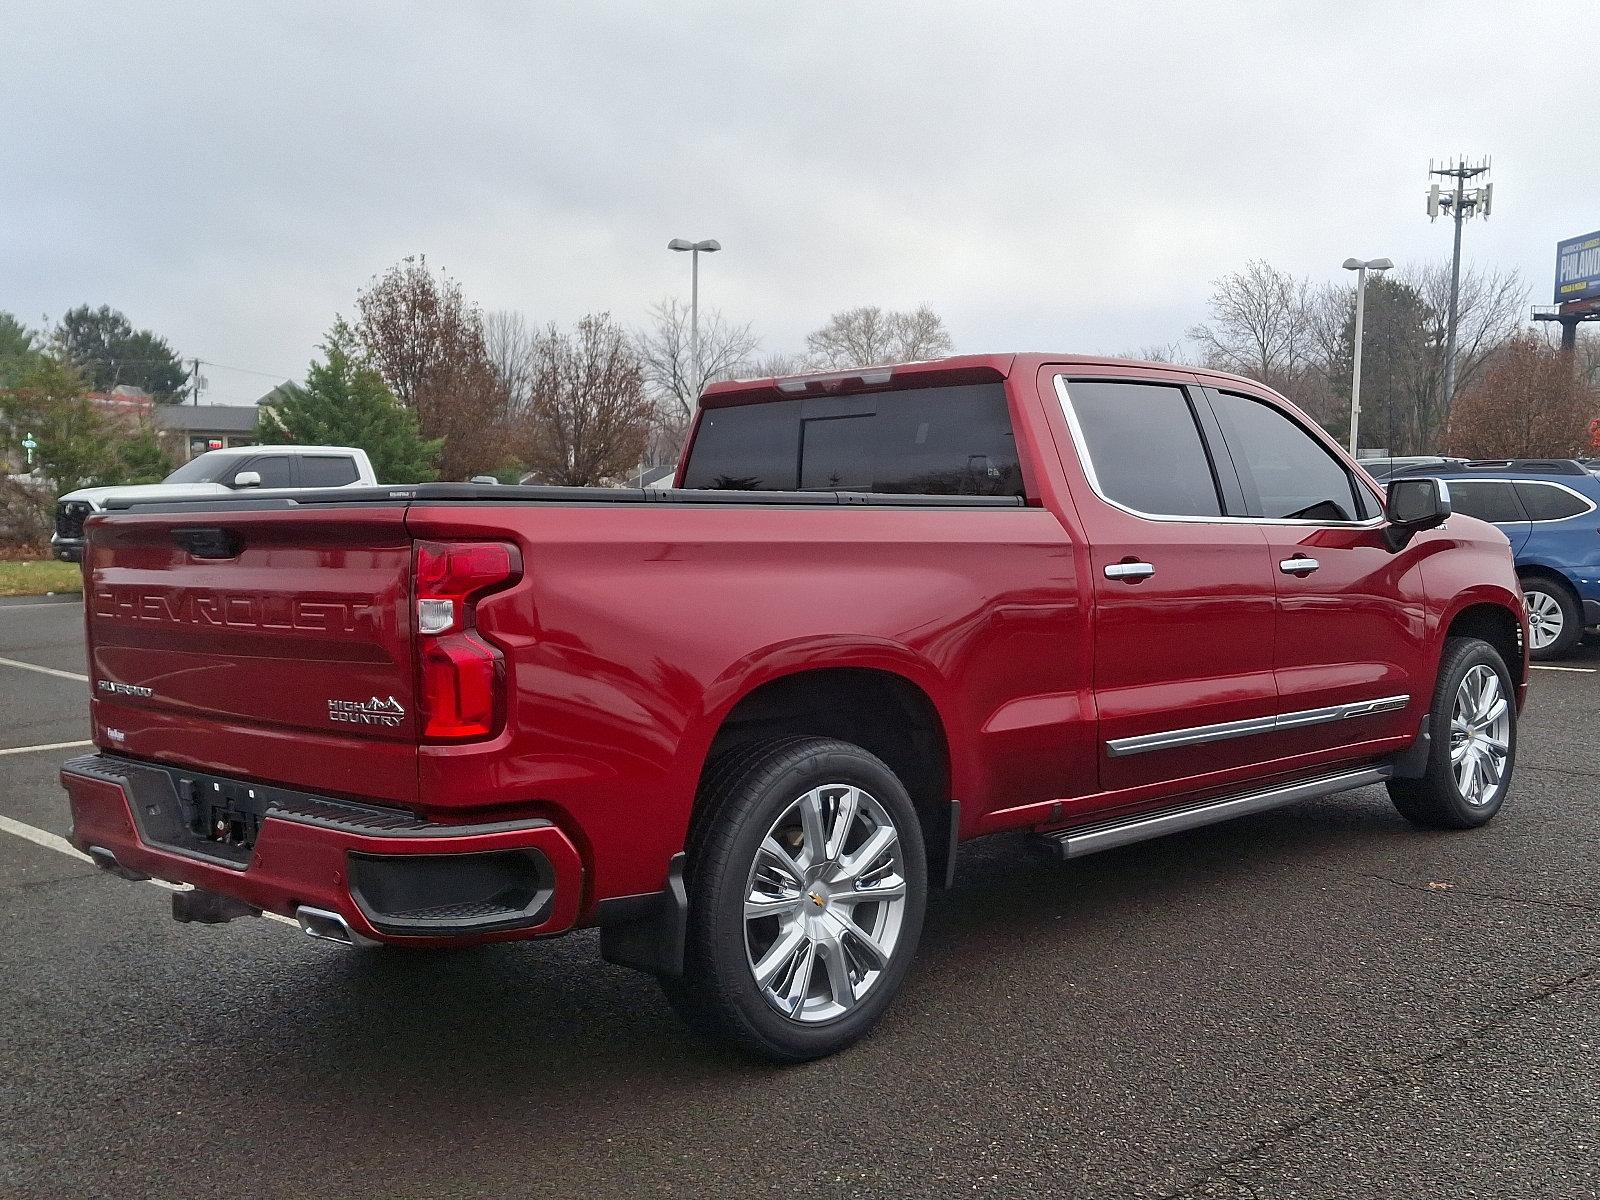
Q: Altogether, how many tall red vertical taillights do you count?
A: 1